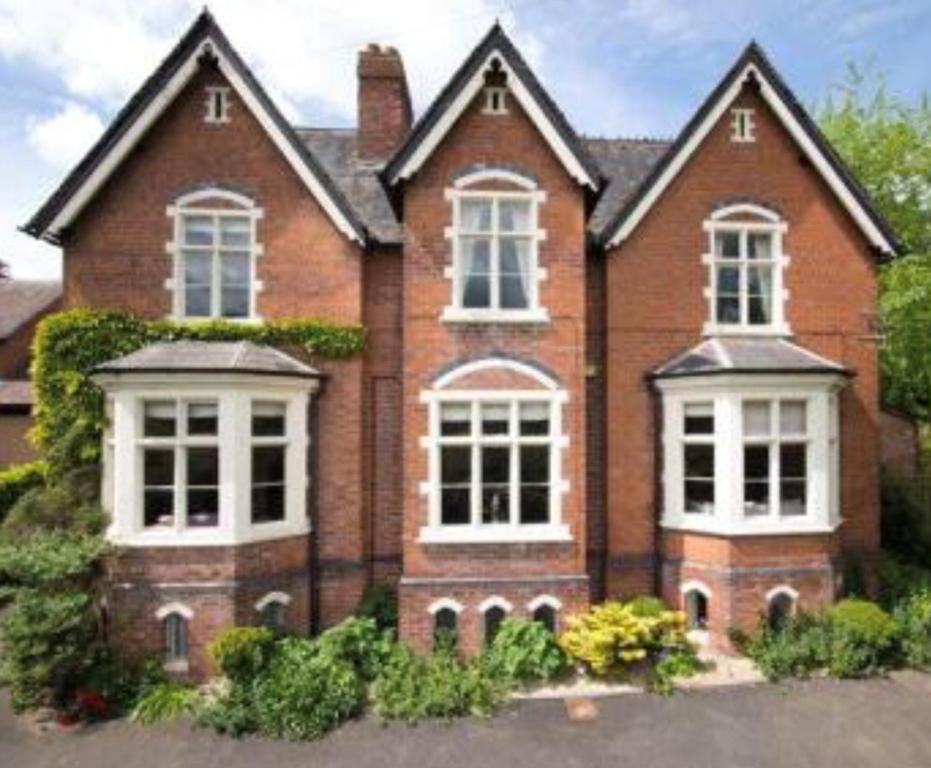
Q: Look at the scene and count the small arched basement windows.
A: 7